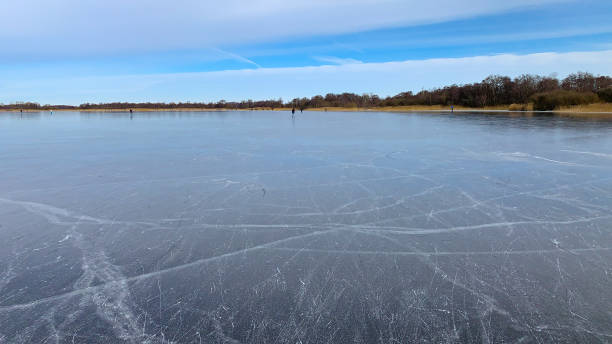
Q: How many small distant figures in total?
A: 6